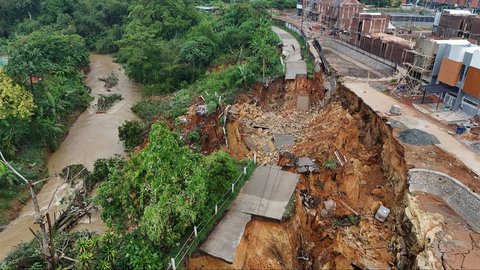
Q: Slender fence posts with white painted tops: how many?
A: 6